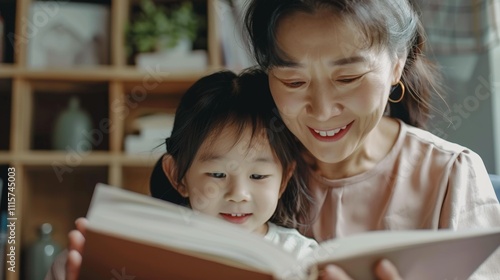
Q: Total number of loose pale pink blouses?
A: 1